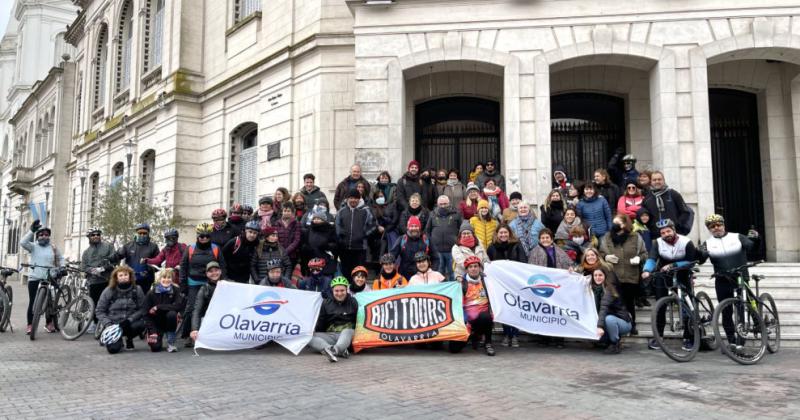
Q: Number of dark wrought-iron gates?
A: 3